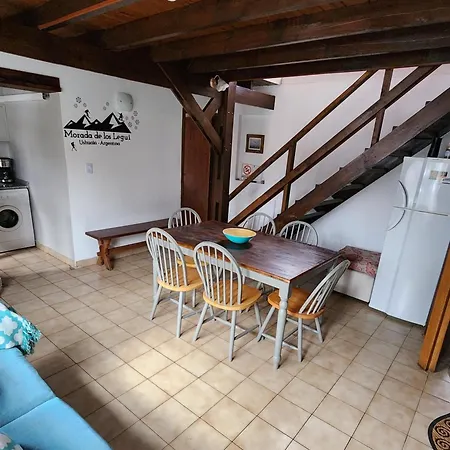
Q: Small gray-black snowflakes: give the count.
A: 11